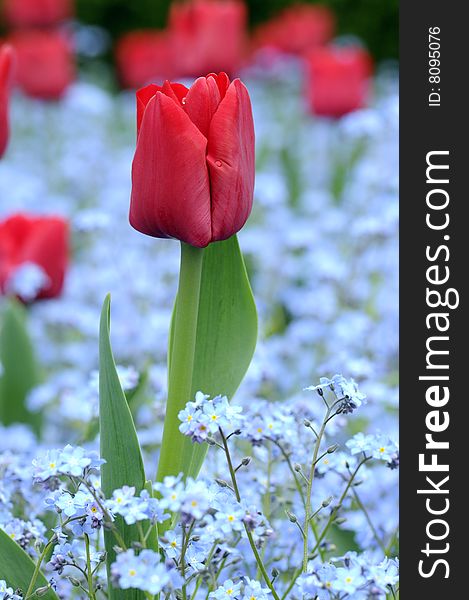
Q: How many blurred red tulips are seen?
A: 8